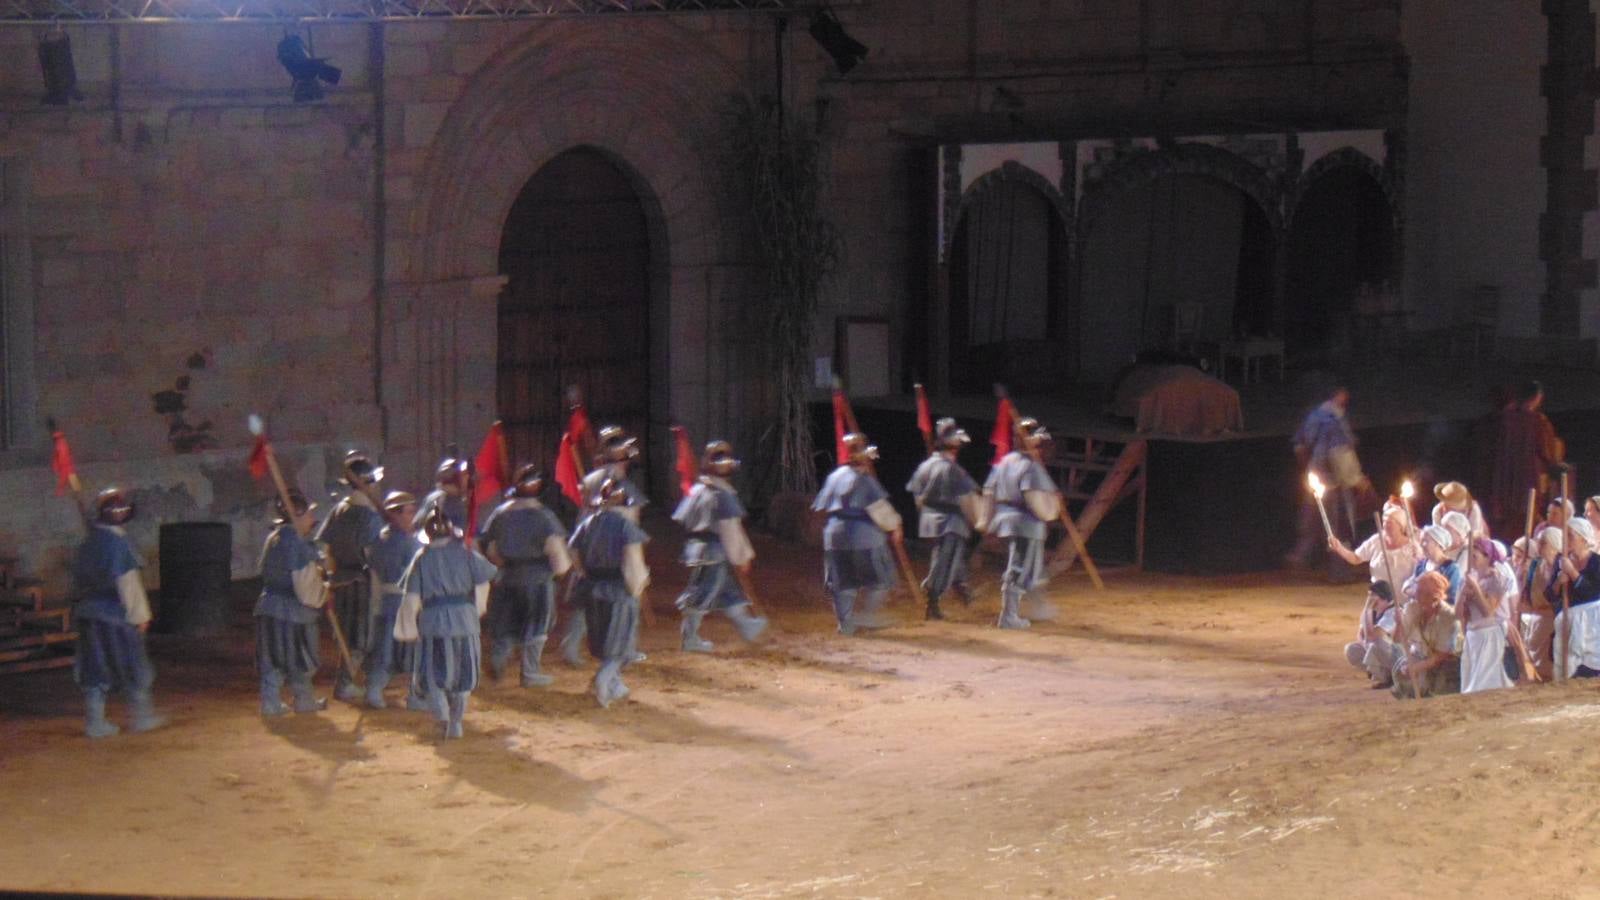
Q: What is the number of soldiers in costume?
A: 13